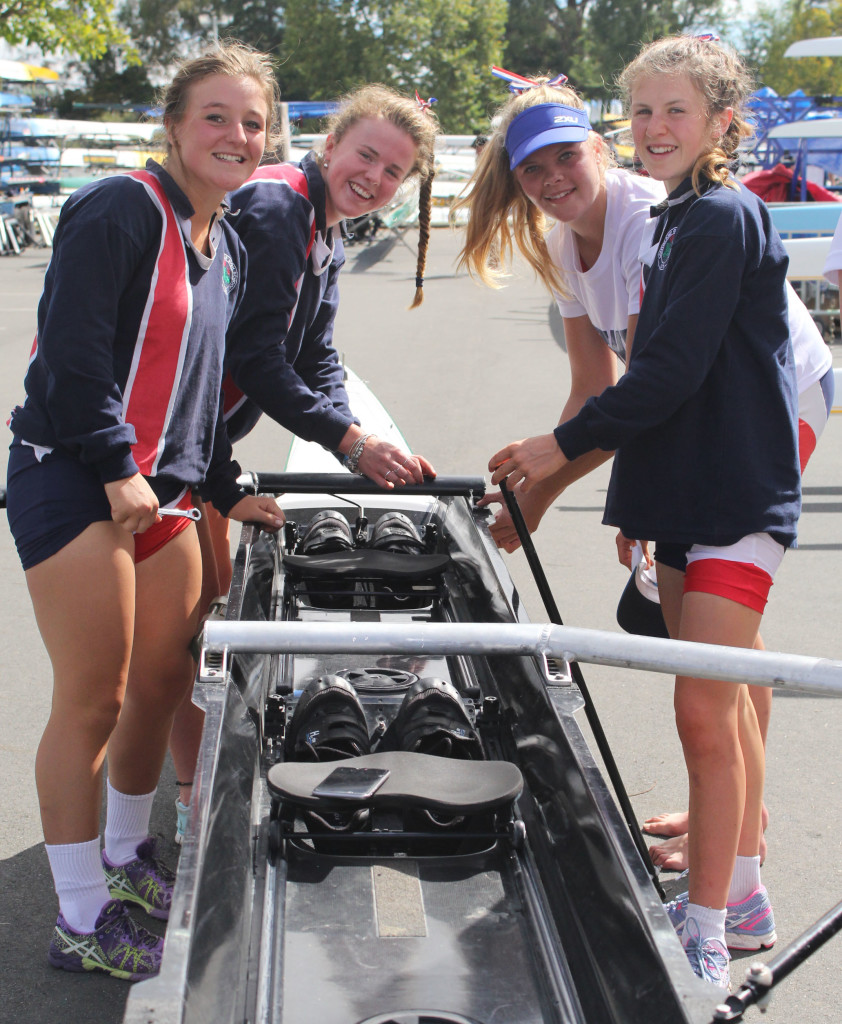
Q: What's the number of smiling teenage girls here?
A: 4